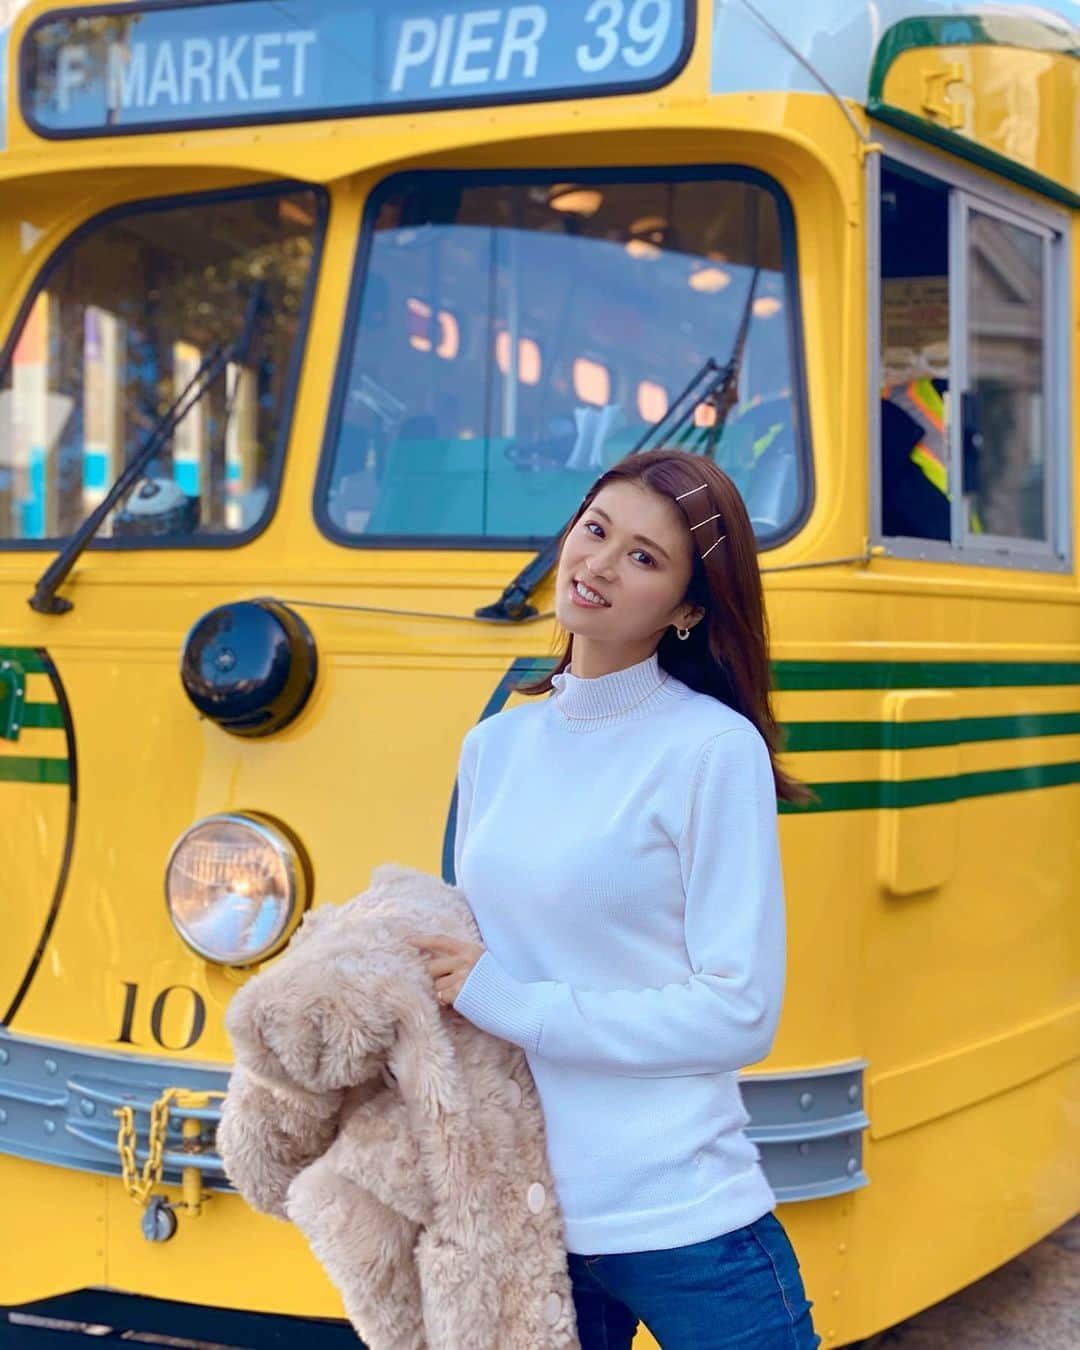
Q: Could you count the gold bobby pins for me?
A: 3